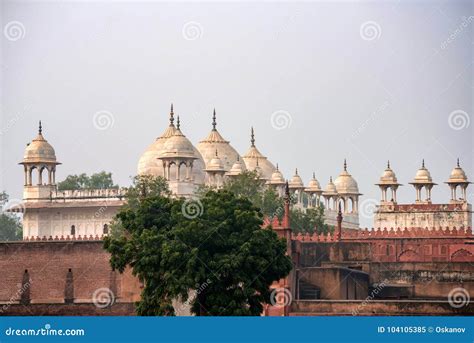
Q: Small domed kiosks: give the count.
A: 13